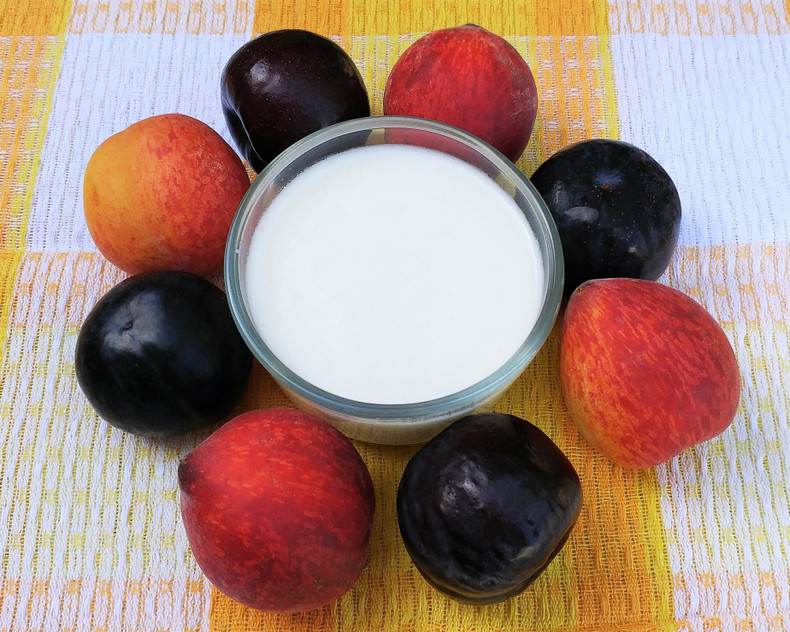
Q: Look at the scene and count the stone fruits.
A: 8